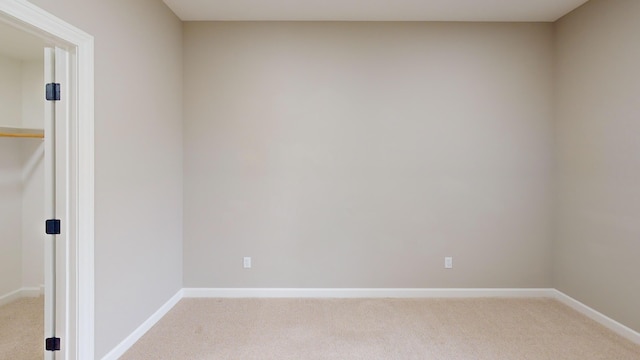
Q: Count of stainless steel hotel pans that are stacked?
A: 0